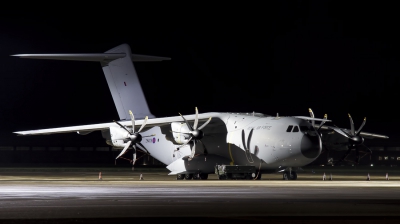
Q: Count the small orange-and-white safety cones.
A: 6